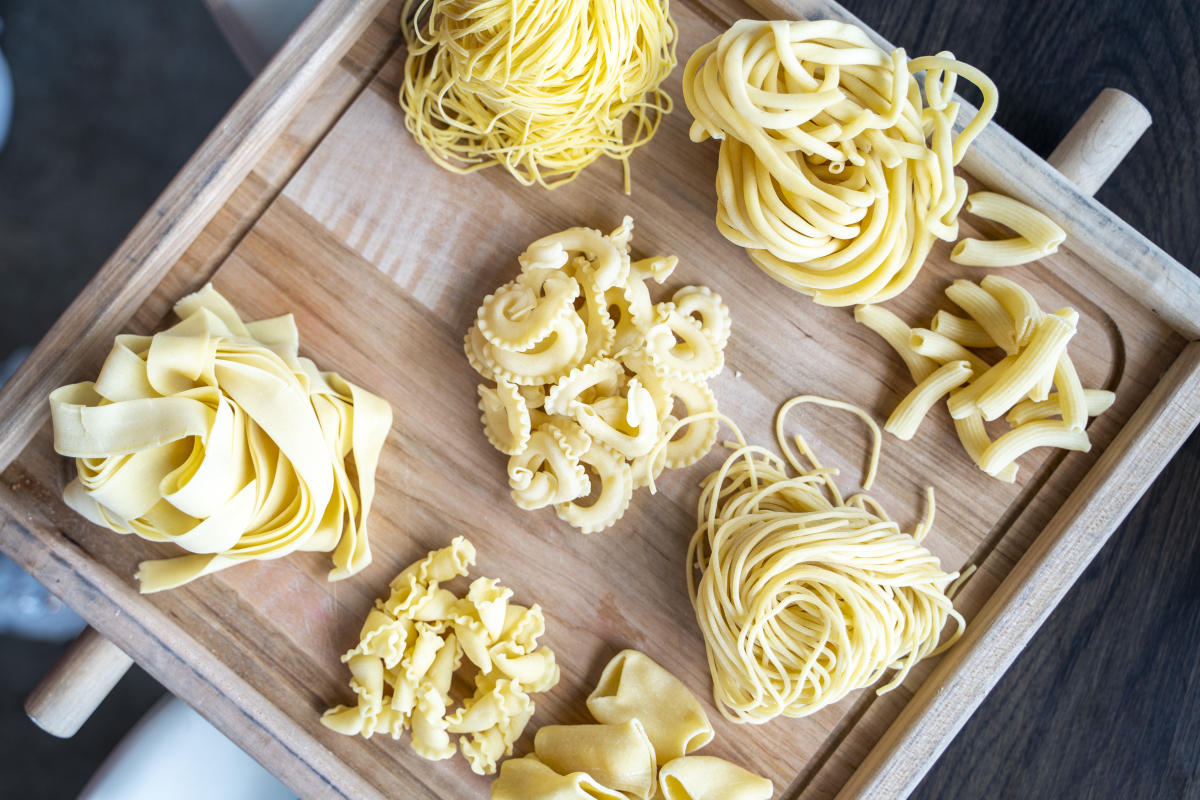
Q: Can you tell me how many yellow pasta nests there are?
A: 4